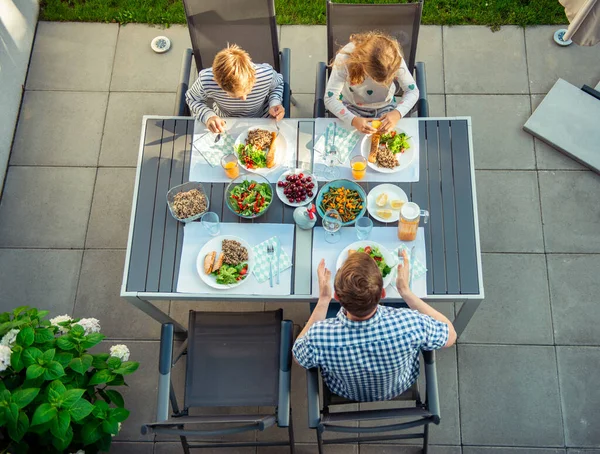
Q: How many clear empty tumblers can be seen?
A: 2